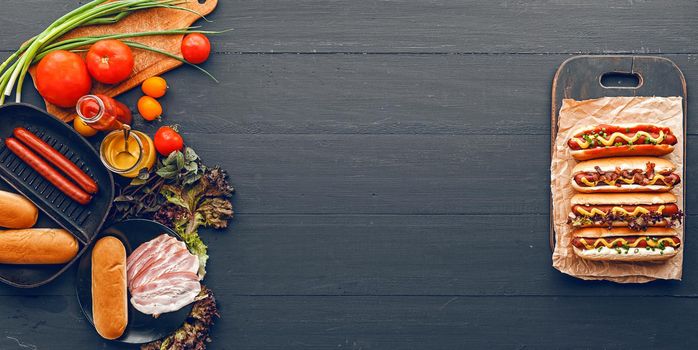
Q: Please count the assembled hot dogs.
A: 4